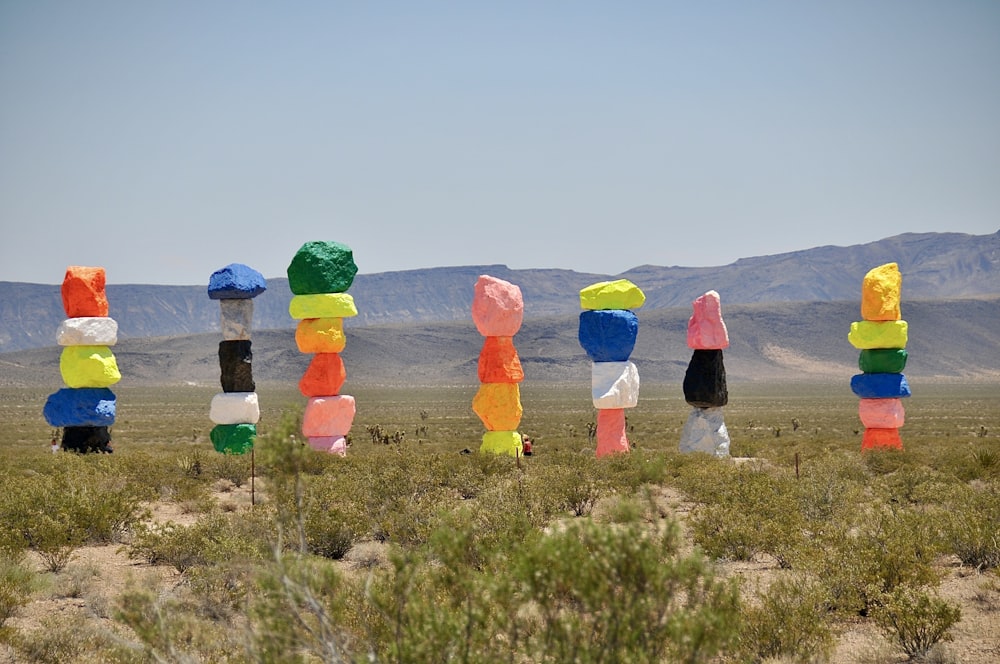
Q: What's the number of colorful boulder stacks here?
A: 7